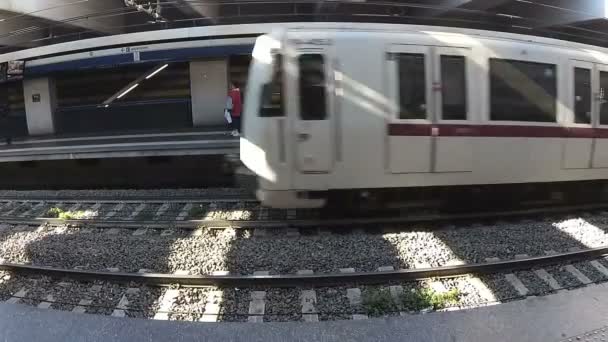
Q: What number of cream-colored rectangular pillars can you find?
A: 2